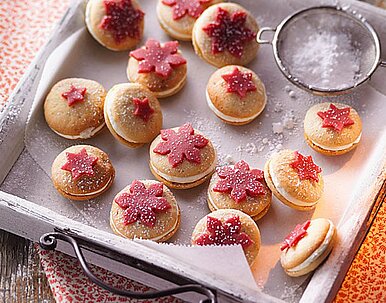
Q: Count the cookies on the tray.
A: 15